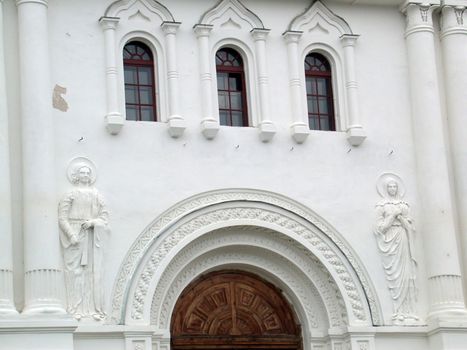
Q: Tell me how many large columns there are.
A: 4